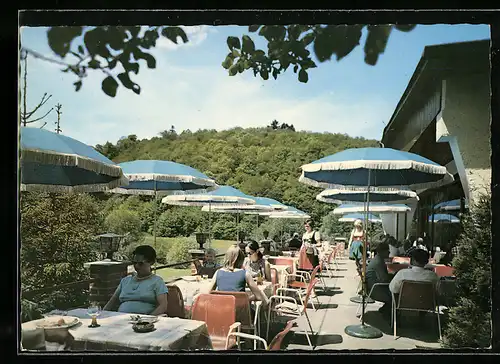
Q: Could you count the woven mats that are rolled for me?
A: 0